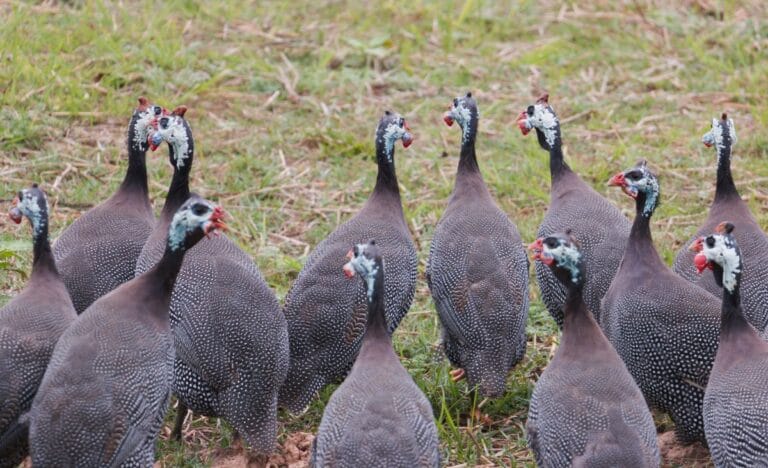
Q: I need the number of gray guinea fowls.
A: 12